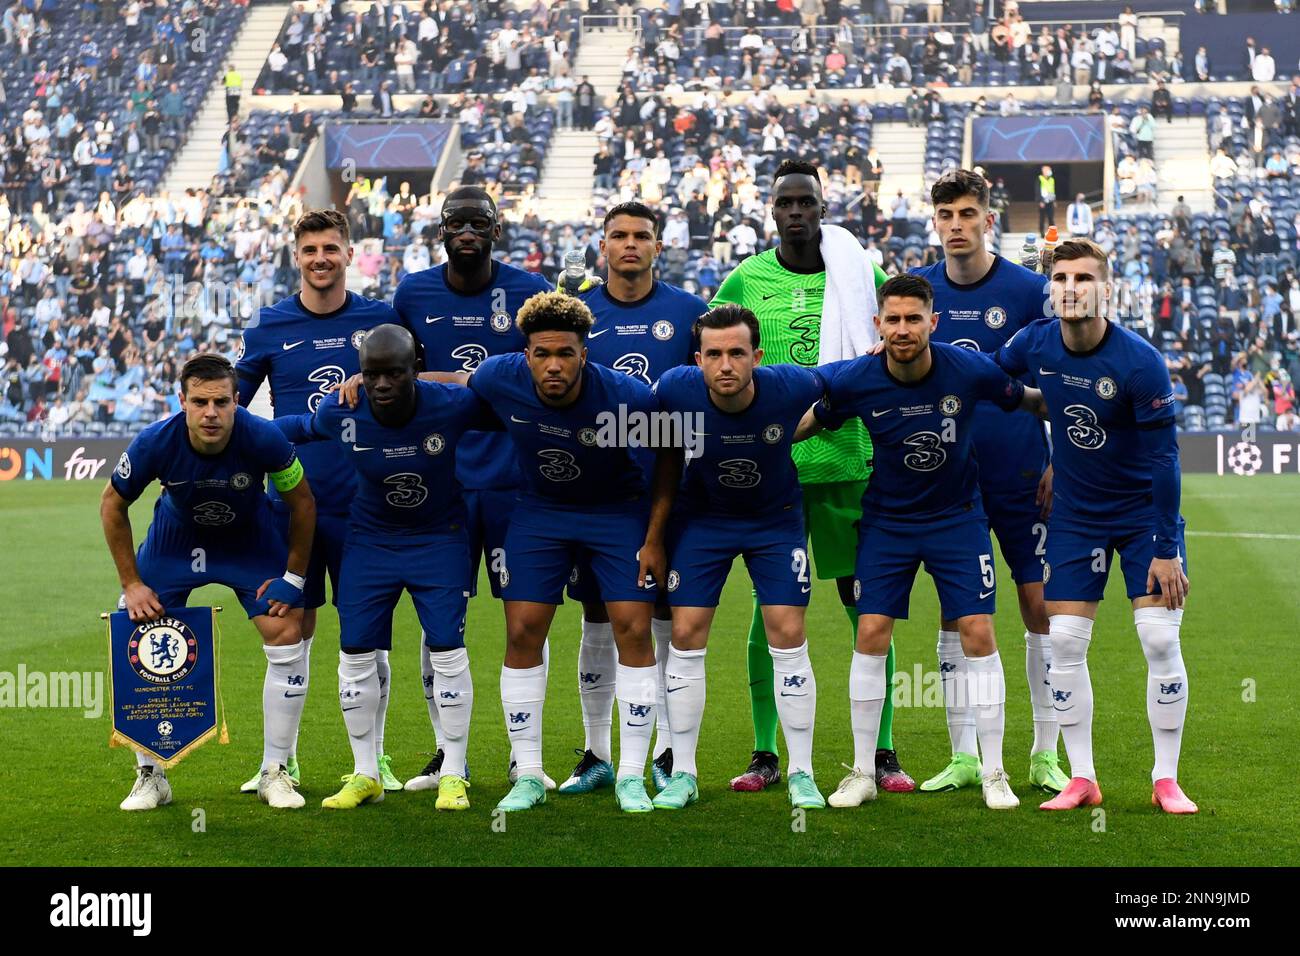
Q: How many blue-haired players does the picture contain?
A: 0